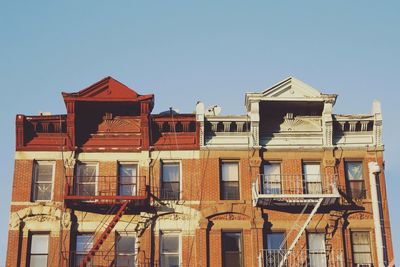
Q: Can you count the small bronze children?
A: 0